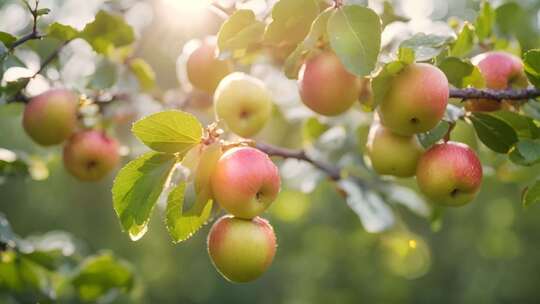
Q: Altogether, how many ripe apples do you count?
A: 11